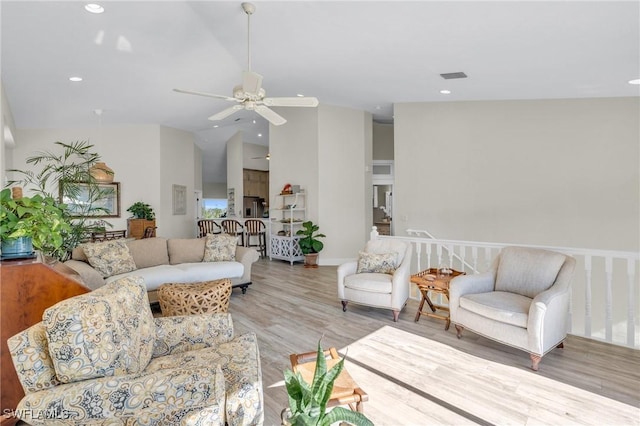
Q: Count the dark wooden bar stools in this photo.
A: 3